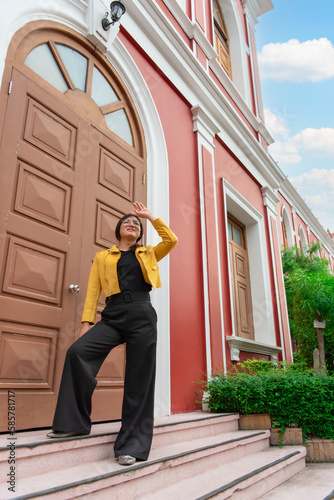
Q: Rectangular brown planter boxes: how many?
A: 3